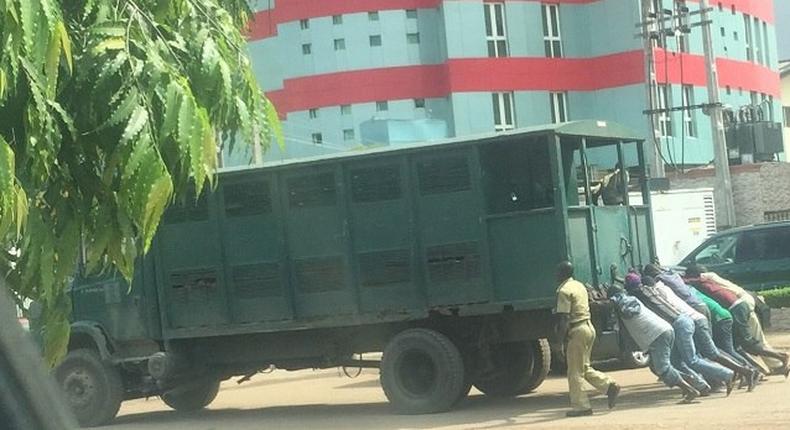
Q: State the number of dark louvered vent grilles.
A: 10